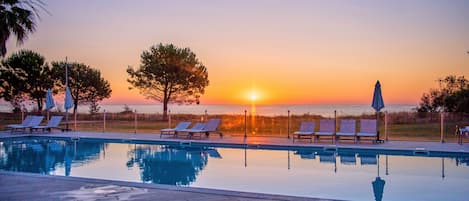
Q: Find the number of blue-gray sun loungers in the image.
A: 10